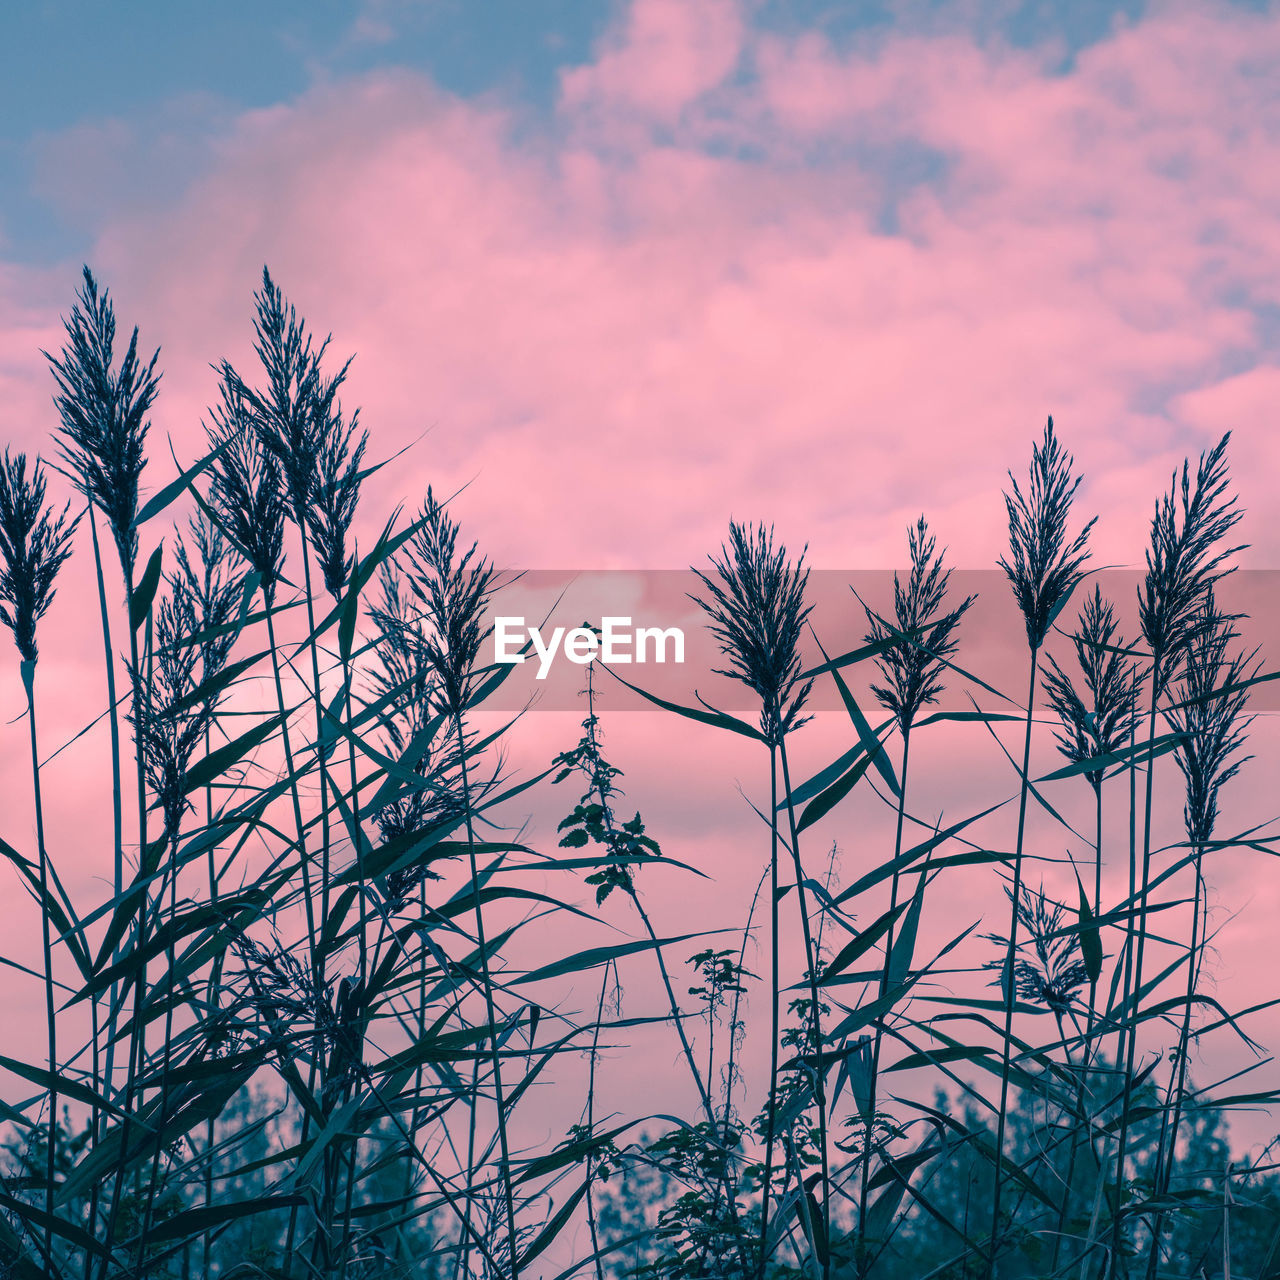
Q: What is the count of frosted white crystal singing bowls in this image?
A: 0